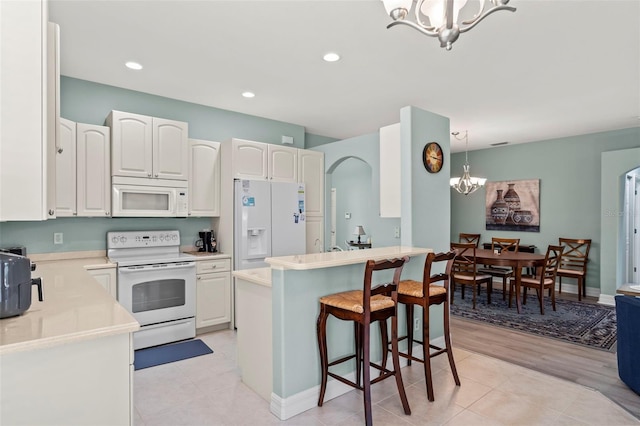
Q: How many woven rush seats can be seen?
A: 2